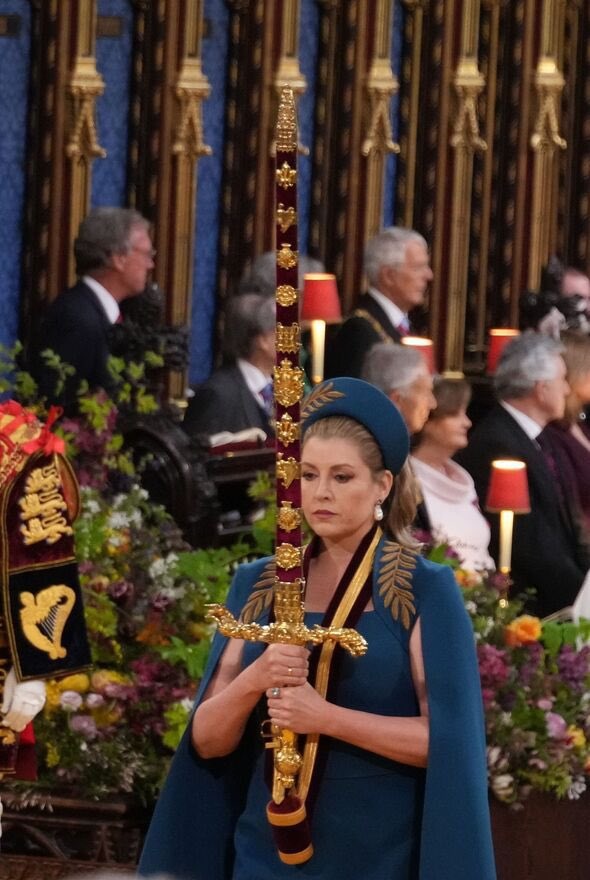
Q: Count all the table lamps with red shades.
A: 4